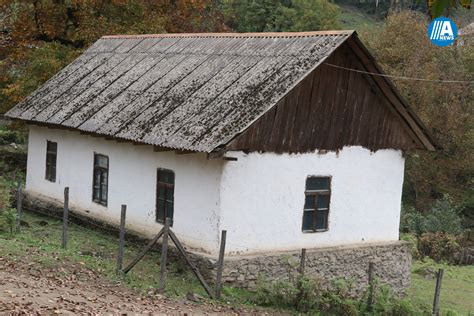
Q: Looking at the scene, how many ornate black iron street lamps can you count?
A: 0